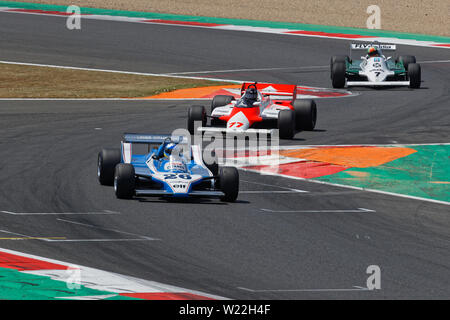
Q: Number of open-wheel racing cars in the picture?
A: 3